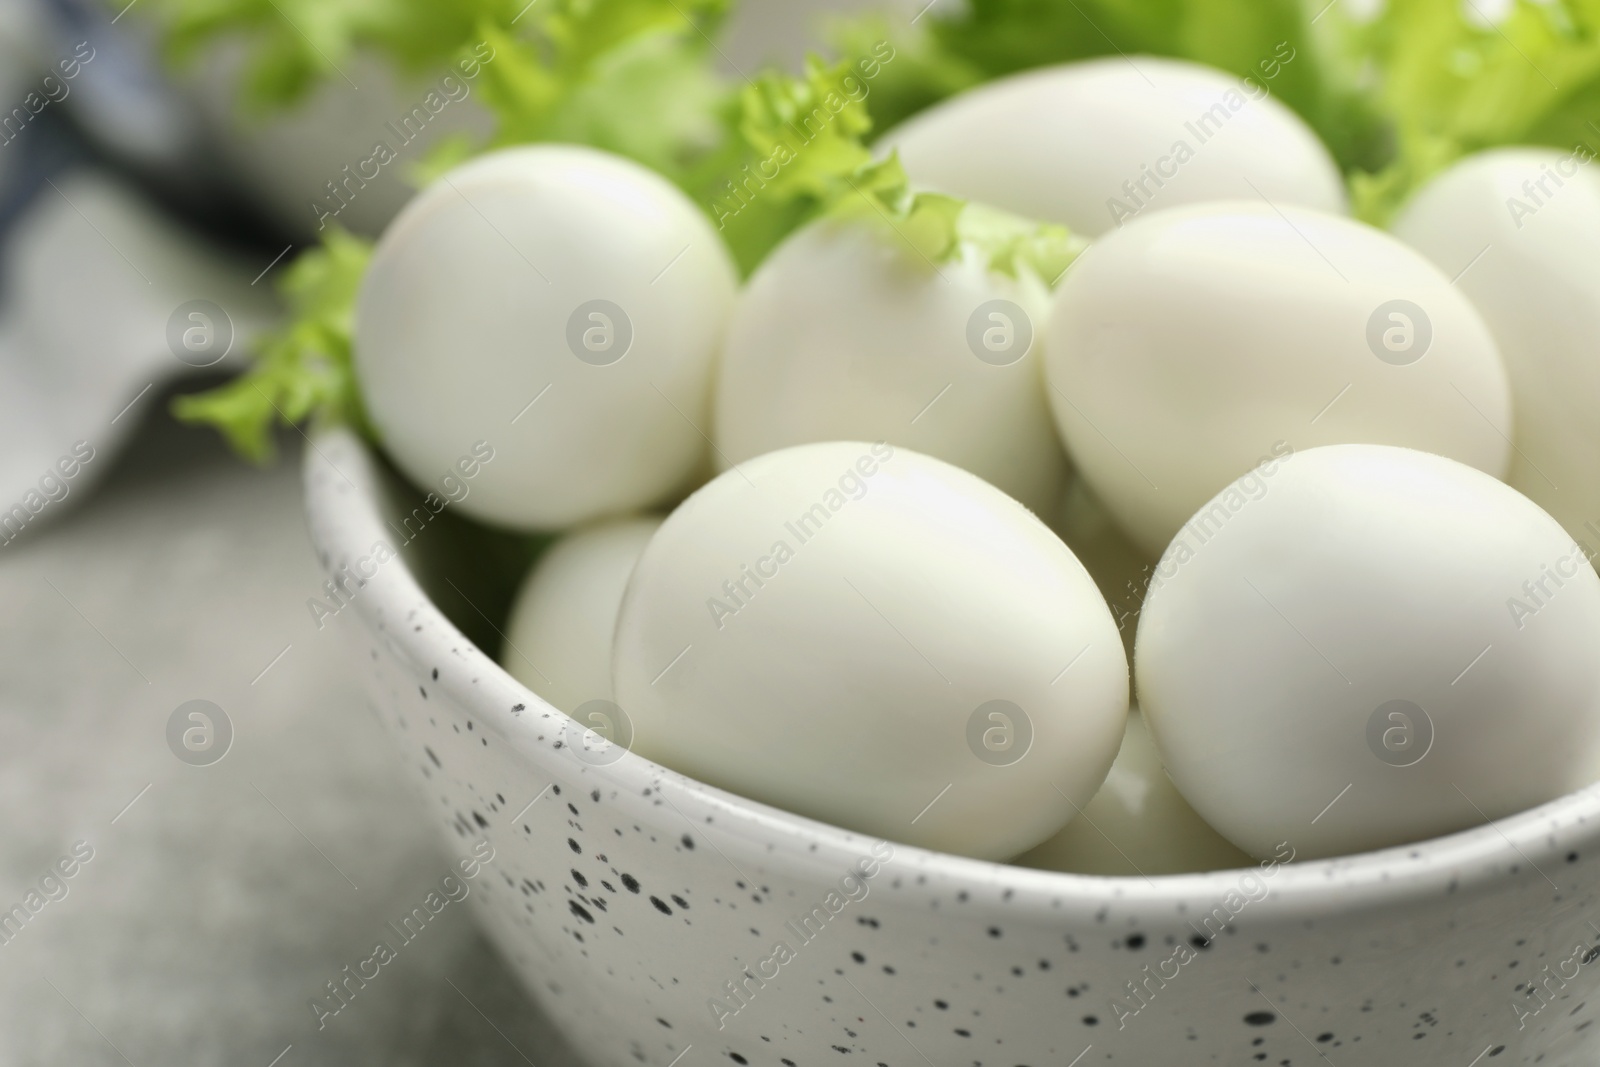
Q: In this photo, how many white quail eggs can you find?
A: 9